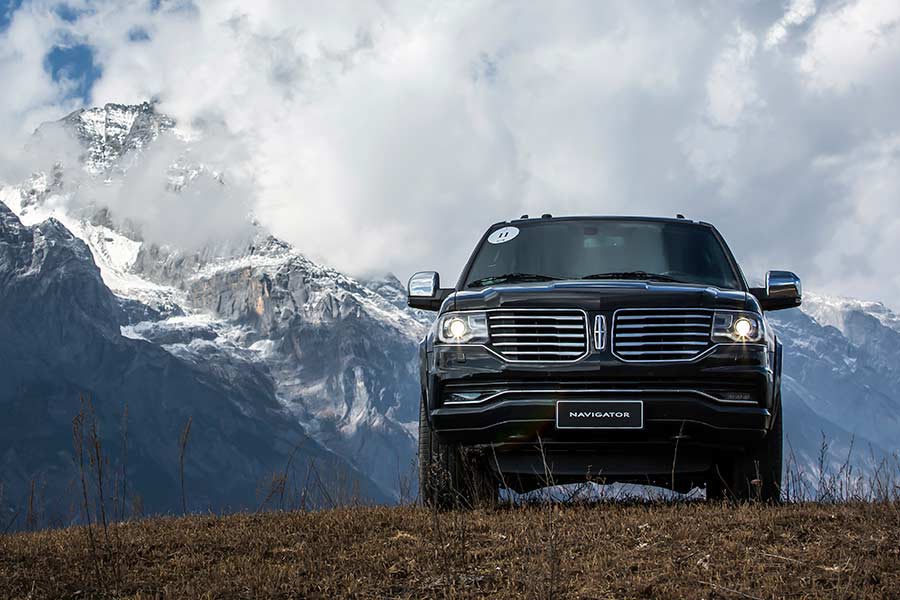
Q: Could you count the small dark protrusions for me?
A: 3